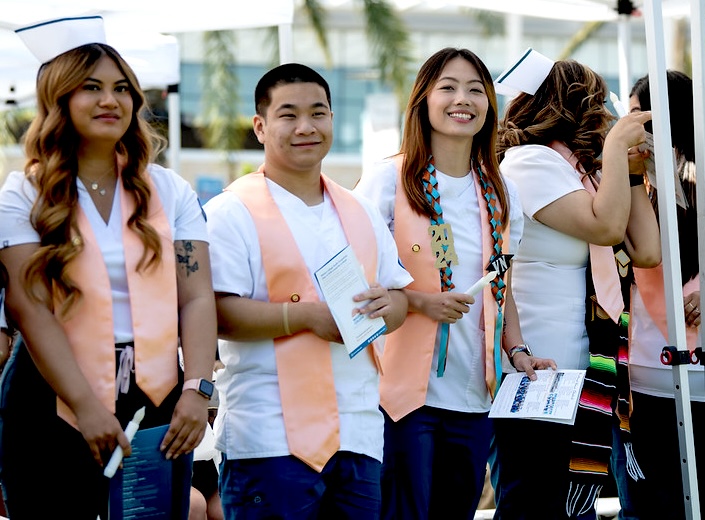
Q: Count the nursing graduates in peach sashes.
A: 5